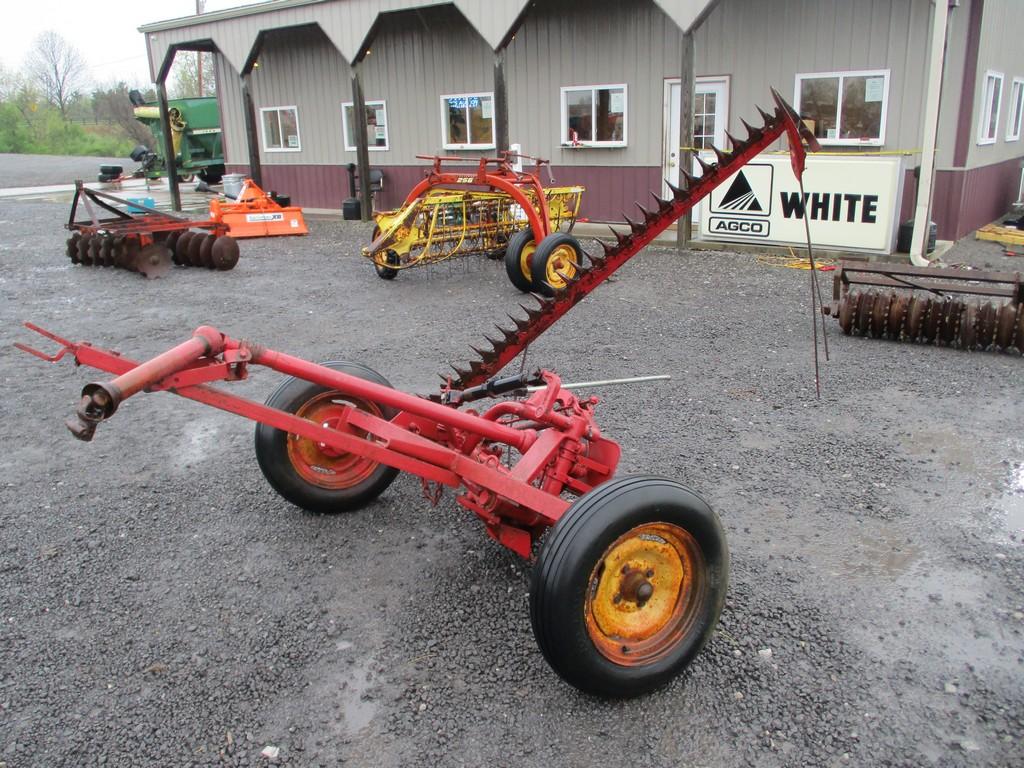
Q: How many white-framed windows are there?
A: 7